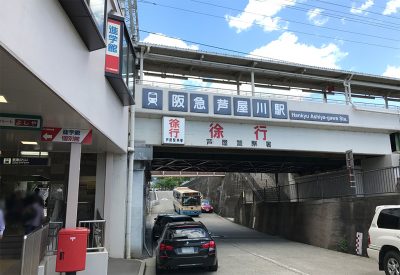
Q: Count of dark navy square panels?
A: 7